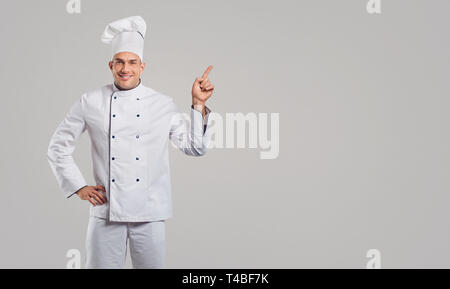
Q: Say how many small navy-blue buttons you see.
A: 10